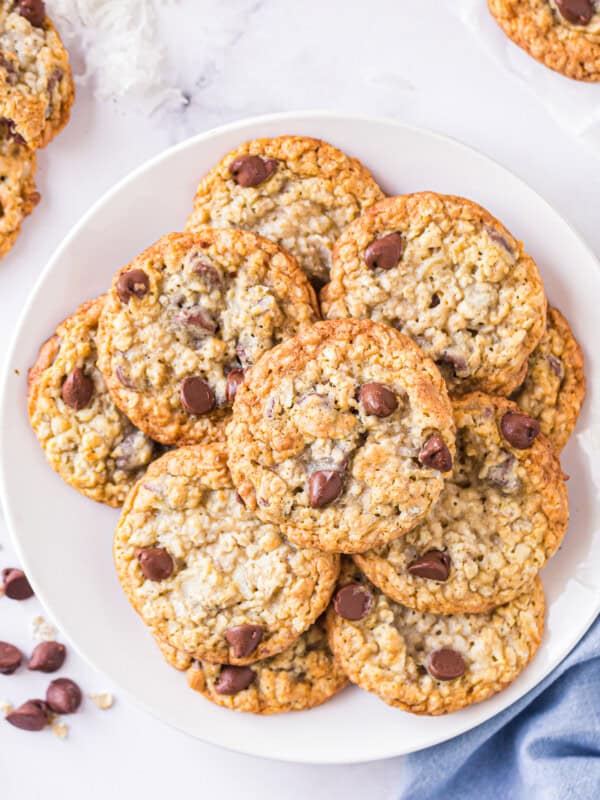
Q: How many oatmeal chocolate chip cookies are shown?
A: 13